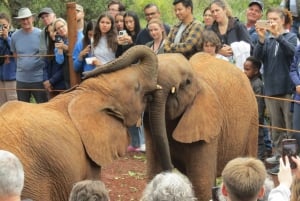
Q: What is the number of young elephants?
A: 2